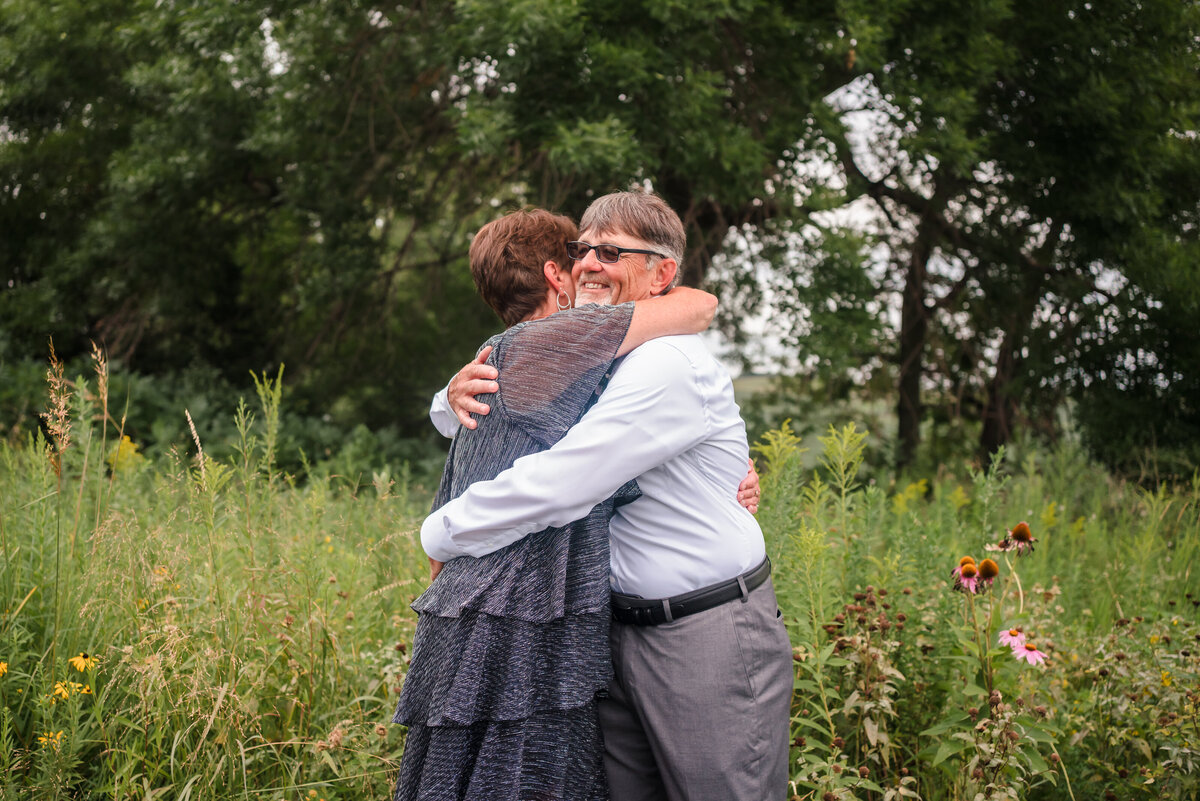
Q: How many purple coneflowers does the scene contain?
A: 7